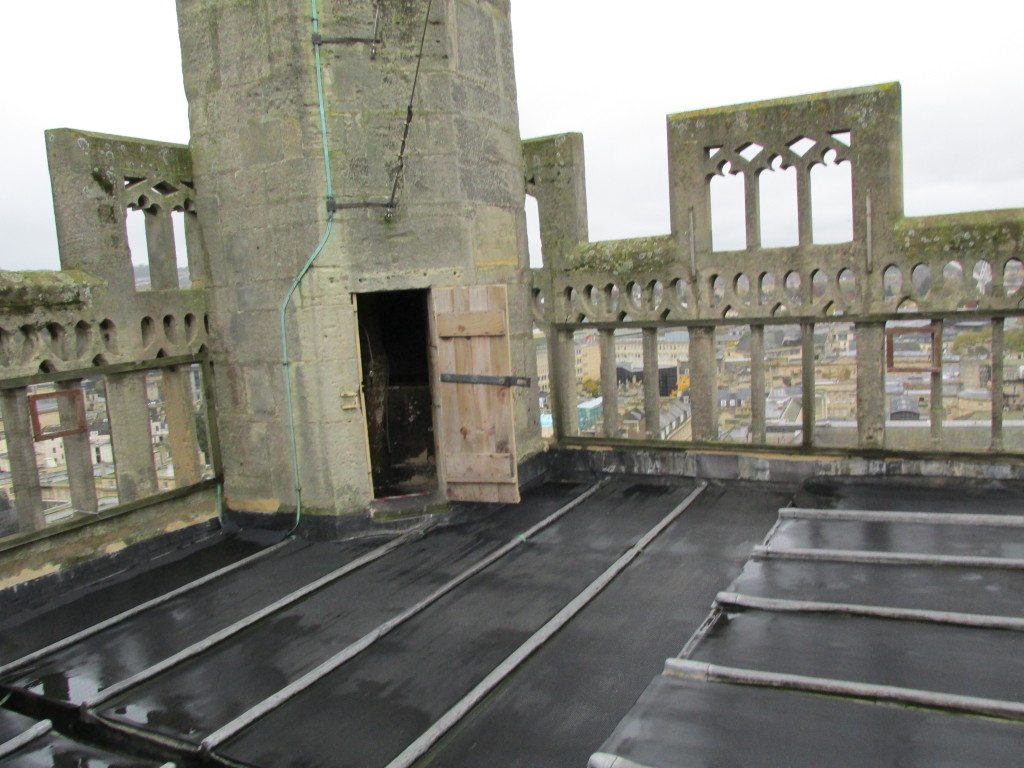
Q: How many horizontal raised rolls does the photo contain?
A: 5